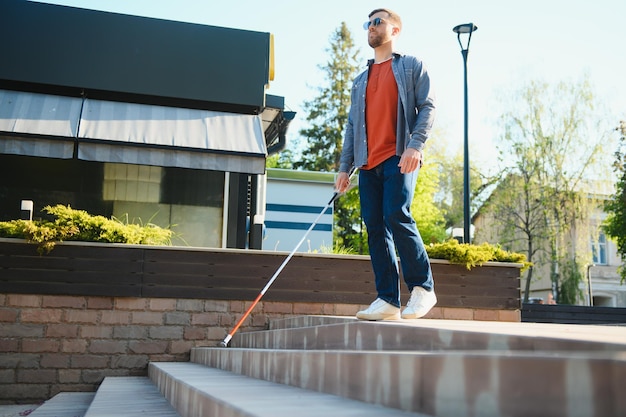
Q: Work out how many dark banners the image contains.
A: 1